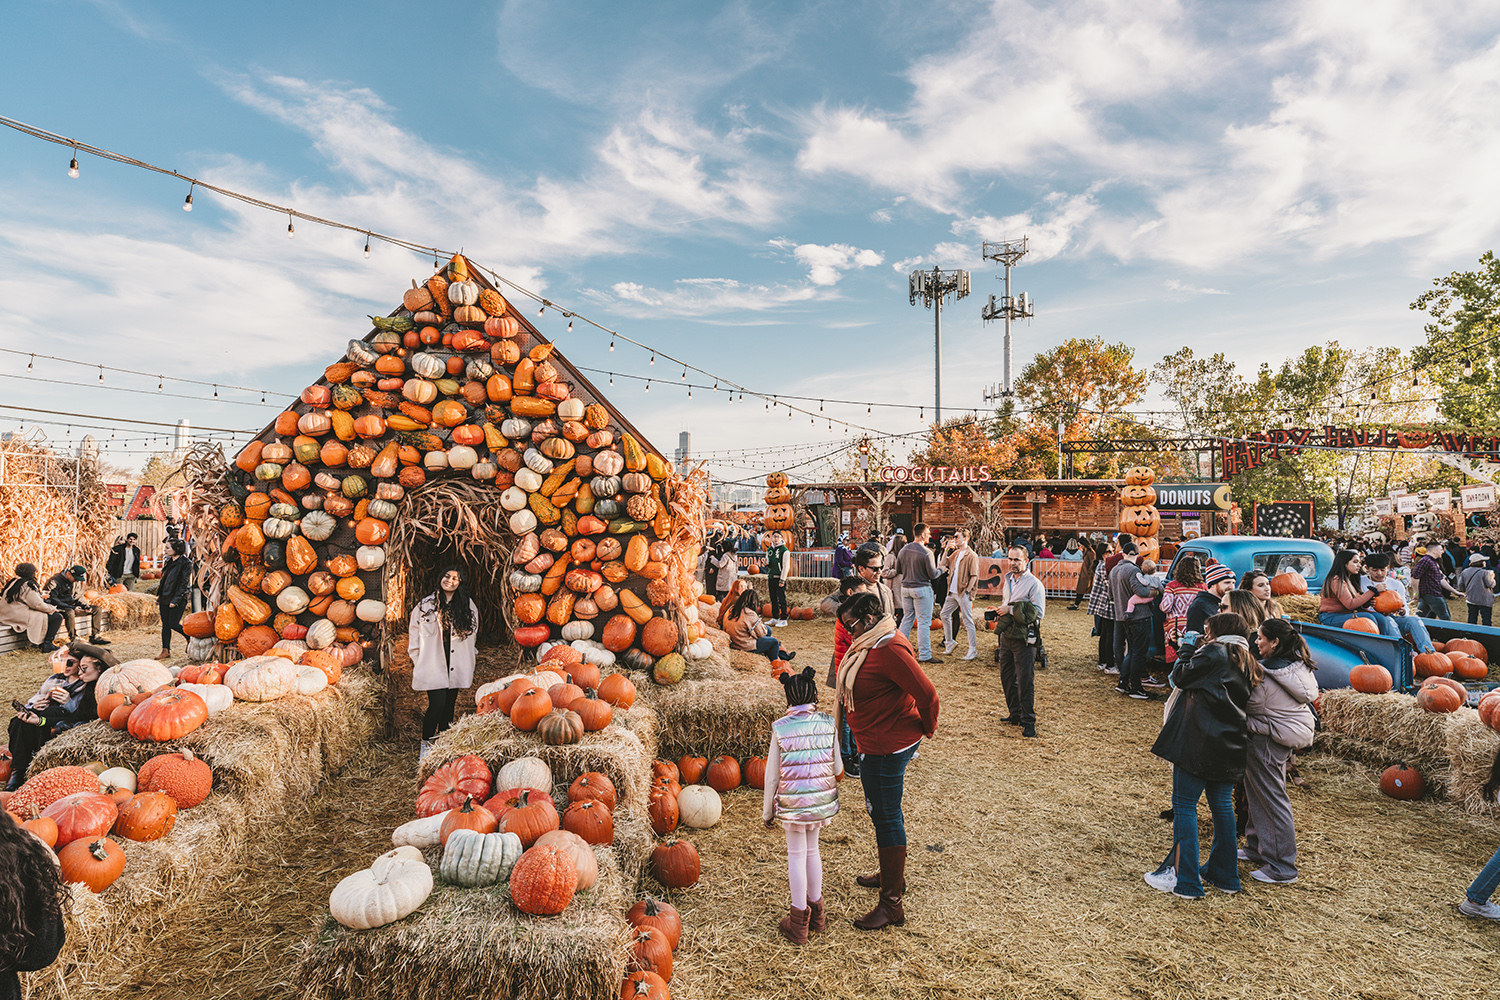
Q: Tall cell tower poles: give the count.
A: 2